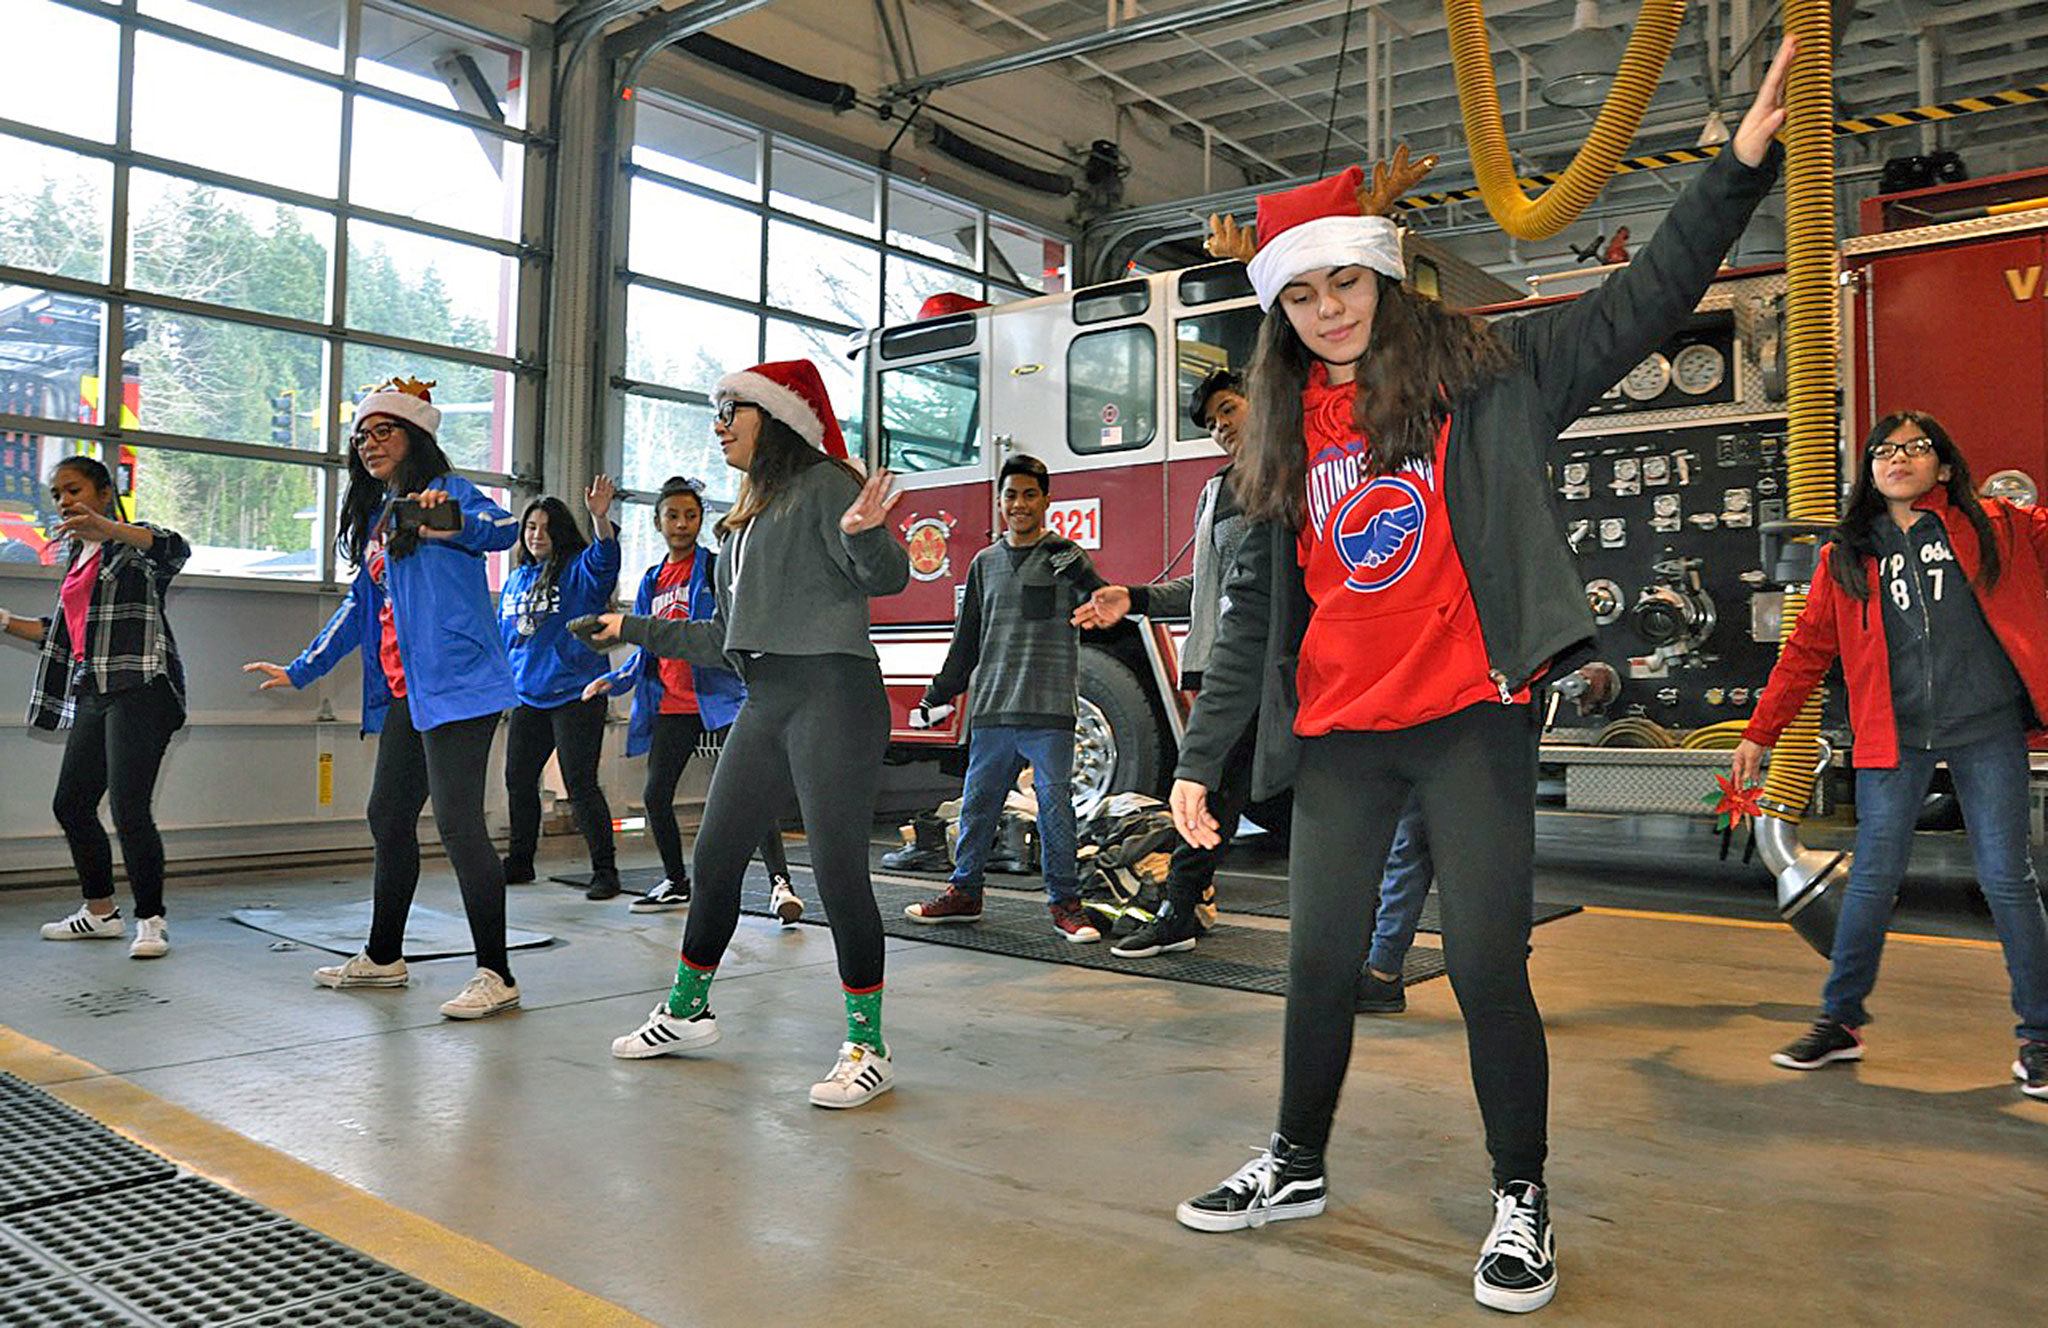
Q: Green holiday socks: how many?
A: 2